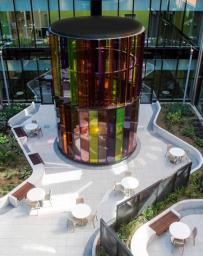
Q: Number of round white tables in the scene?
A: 6